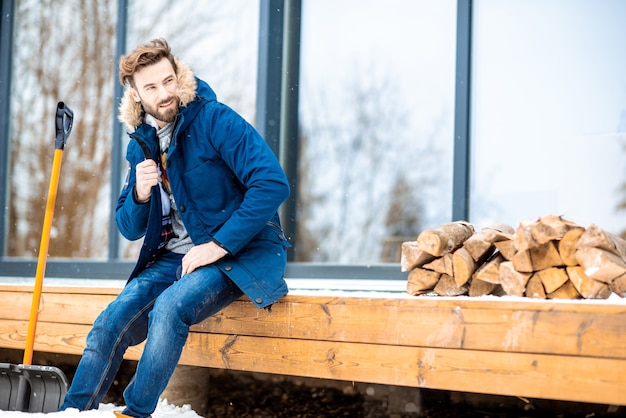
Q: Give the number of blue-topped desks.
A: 0